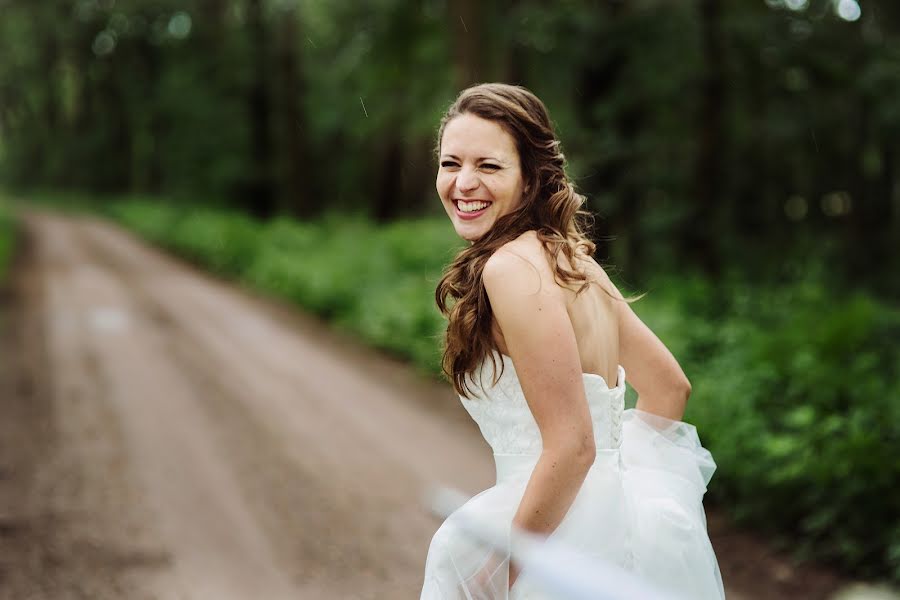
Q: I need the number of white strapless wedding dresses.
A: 1